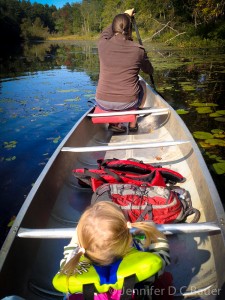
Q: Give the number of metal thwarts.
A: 3